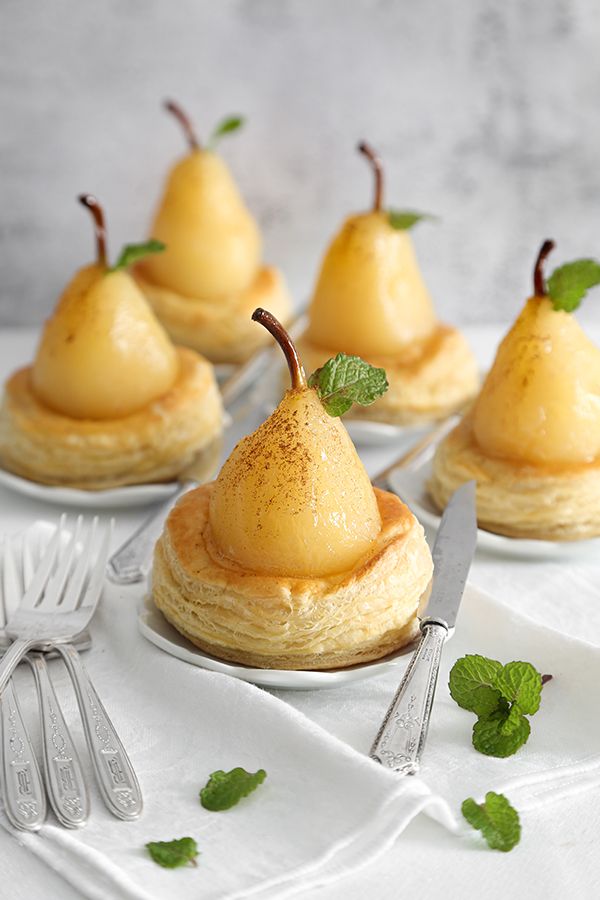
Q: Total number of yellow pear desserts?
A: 5